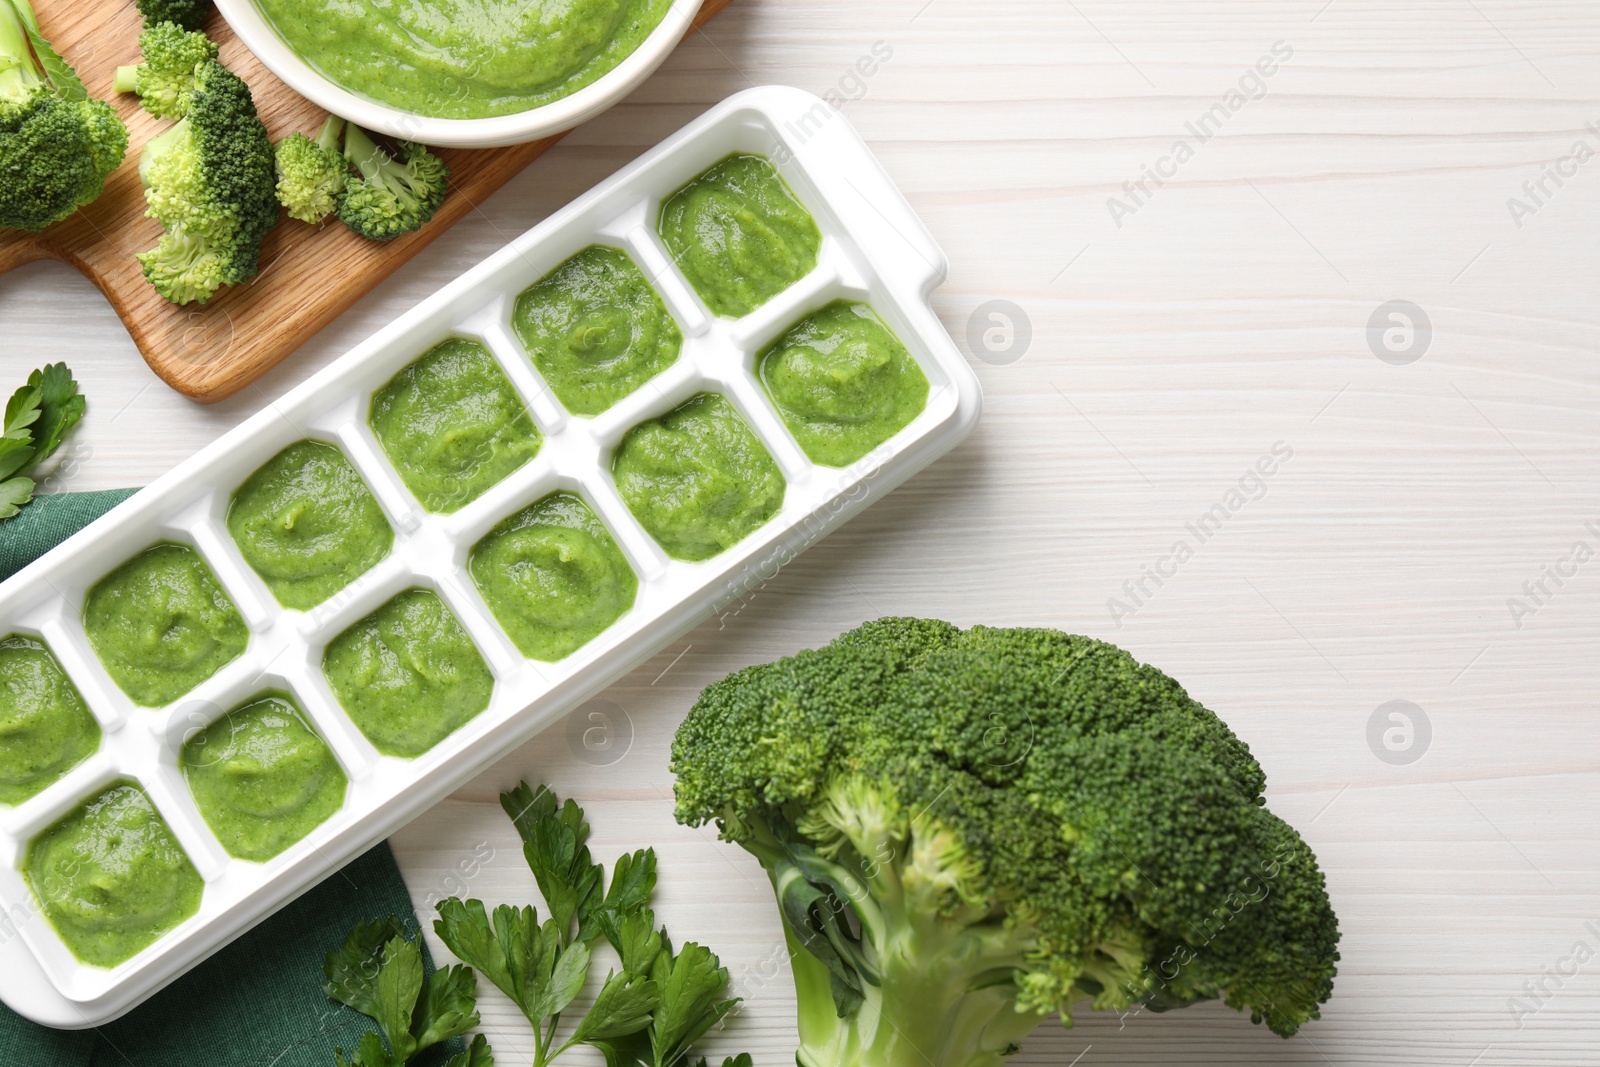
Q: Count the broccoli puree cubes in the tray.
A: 12